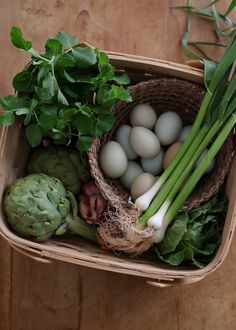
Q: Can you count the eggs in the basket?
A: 11